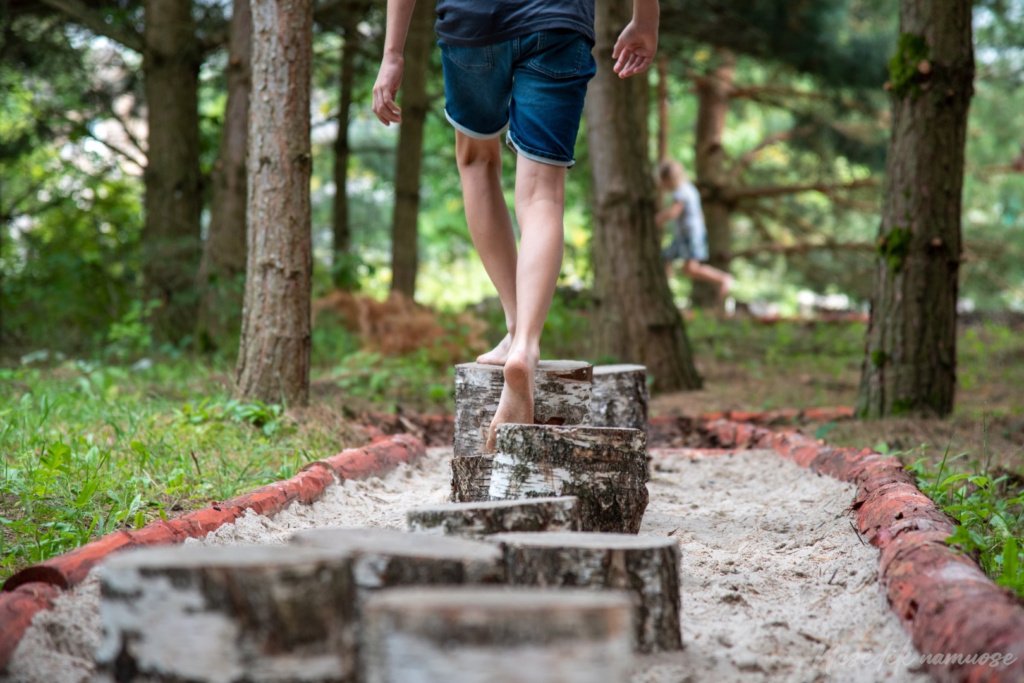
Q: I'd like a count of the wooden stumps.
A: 9